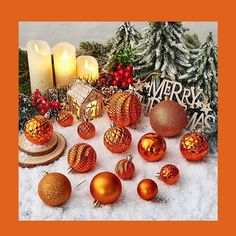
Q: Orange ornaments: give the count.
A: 14